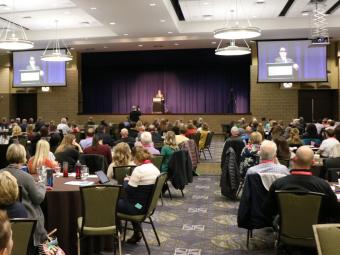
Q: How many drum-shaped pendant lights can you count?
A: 4